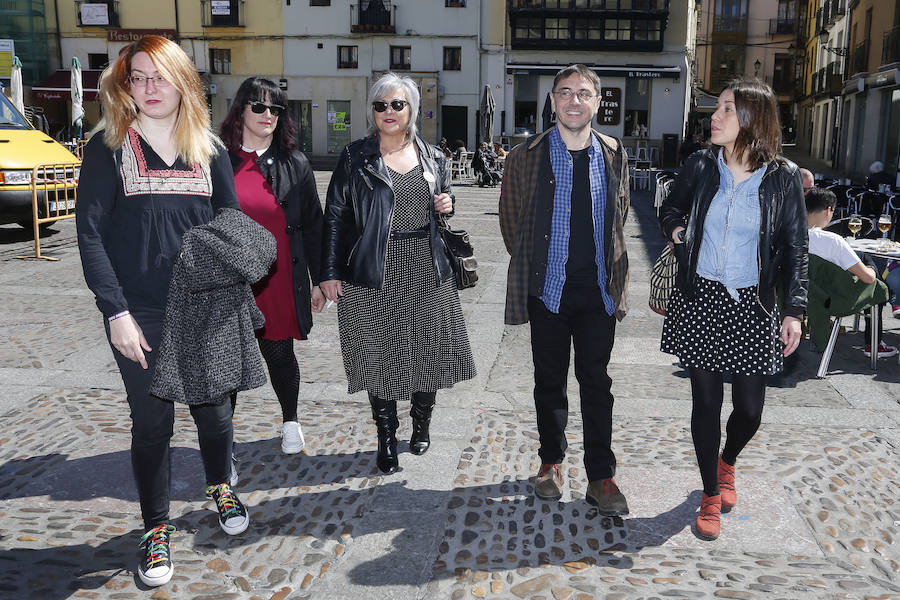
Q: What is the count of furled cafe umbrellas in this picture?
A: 4